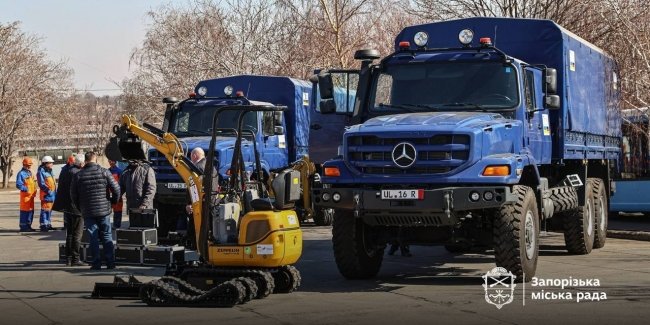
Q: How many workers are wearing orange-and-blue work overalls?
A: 3